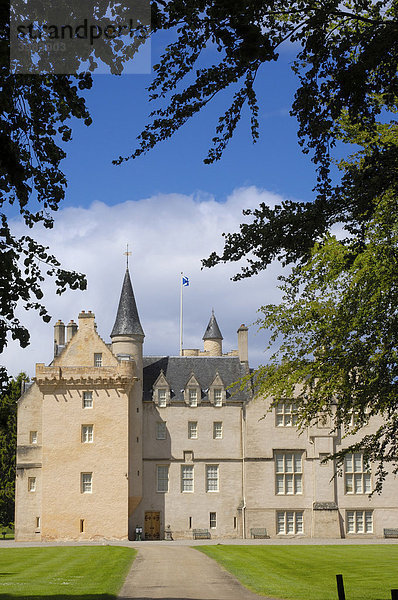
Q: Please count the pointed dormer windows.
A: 3